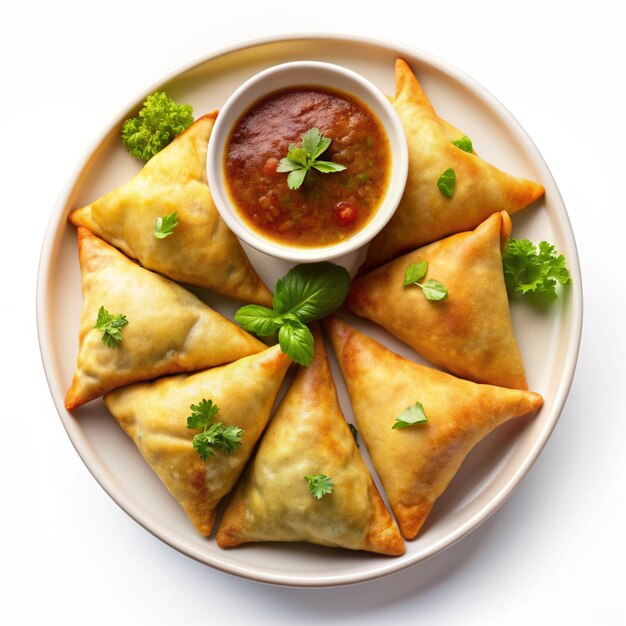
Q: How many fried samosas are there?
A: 7